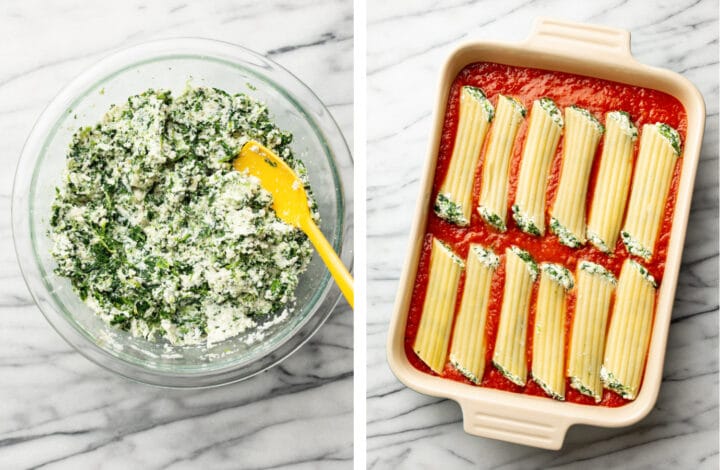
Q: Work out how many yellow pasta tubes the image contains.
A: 12